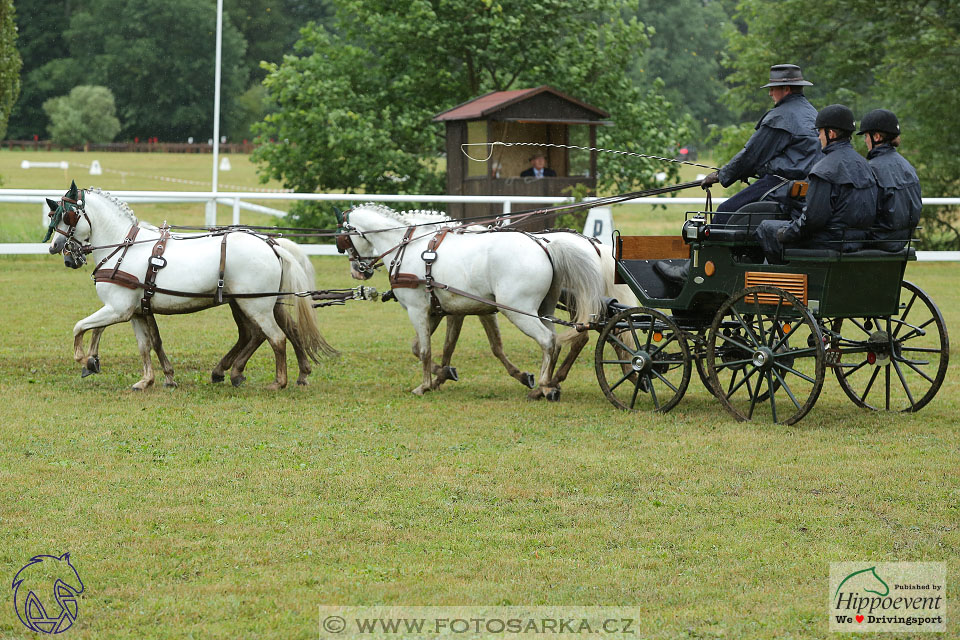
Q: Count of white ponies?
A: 4